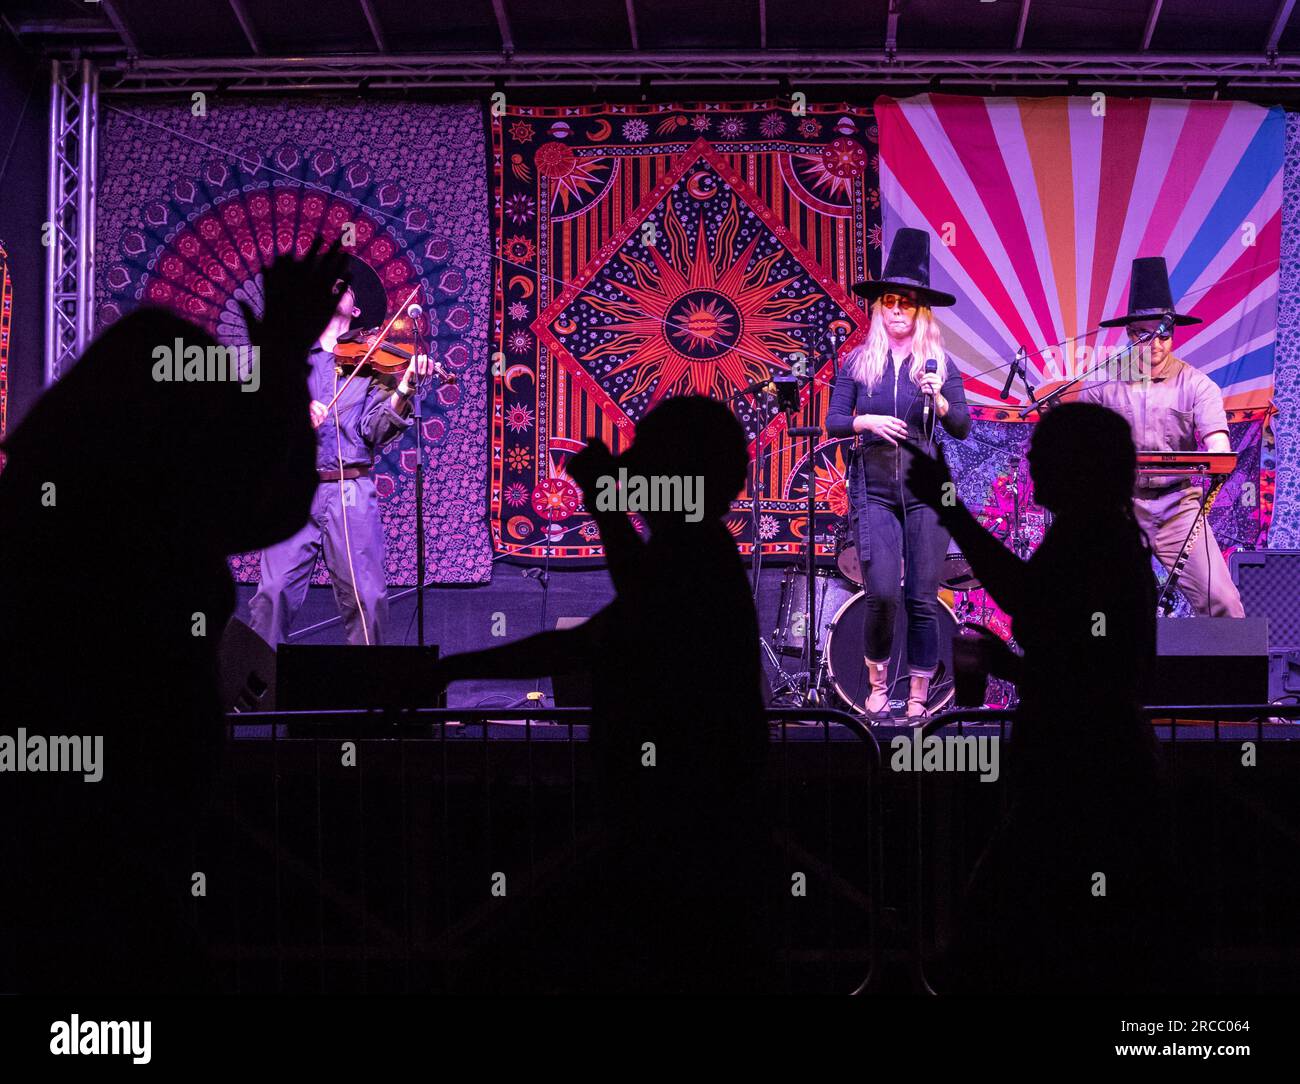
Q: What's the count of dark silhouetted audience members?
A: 3